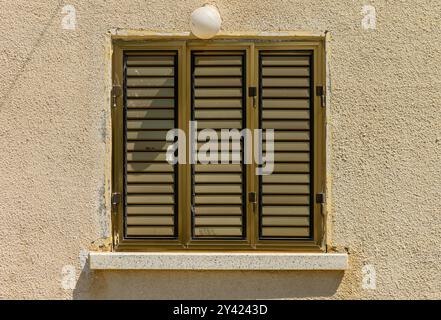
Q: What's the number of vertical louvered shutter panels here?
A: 3